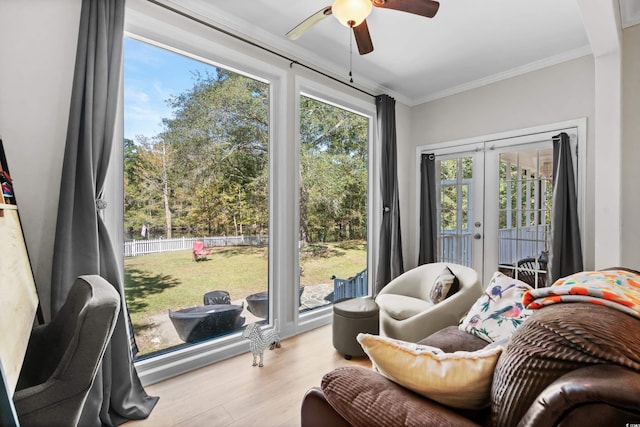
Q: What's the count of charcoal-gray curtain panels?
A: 4